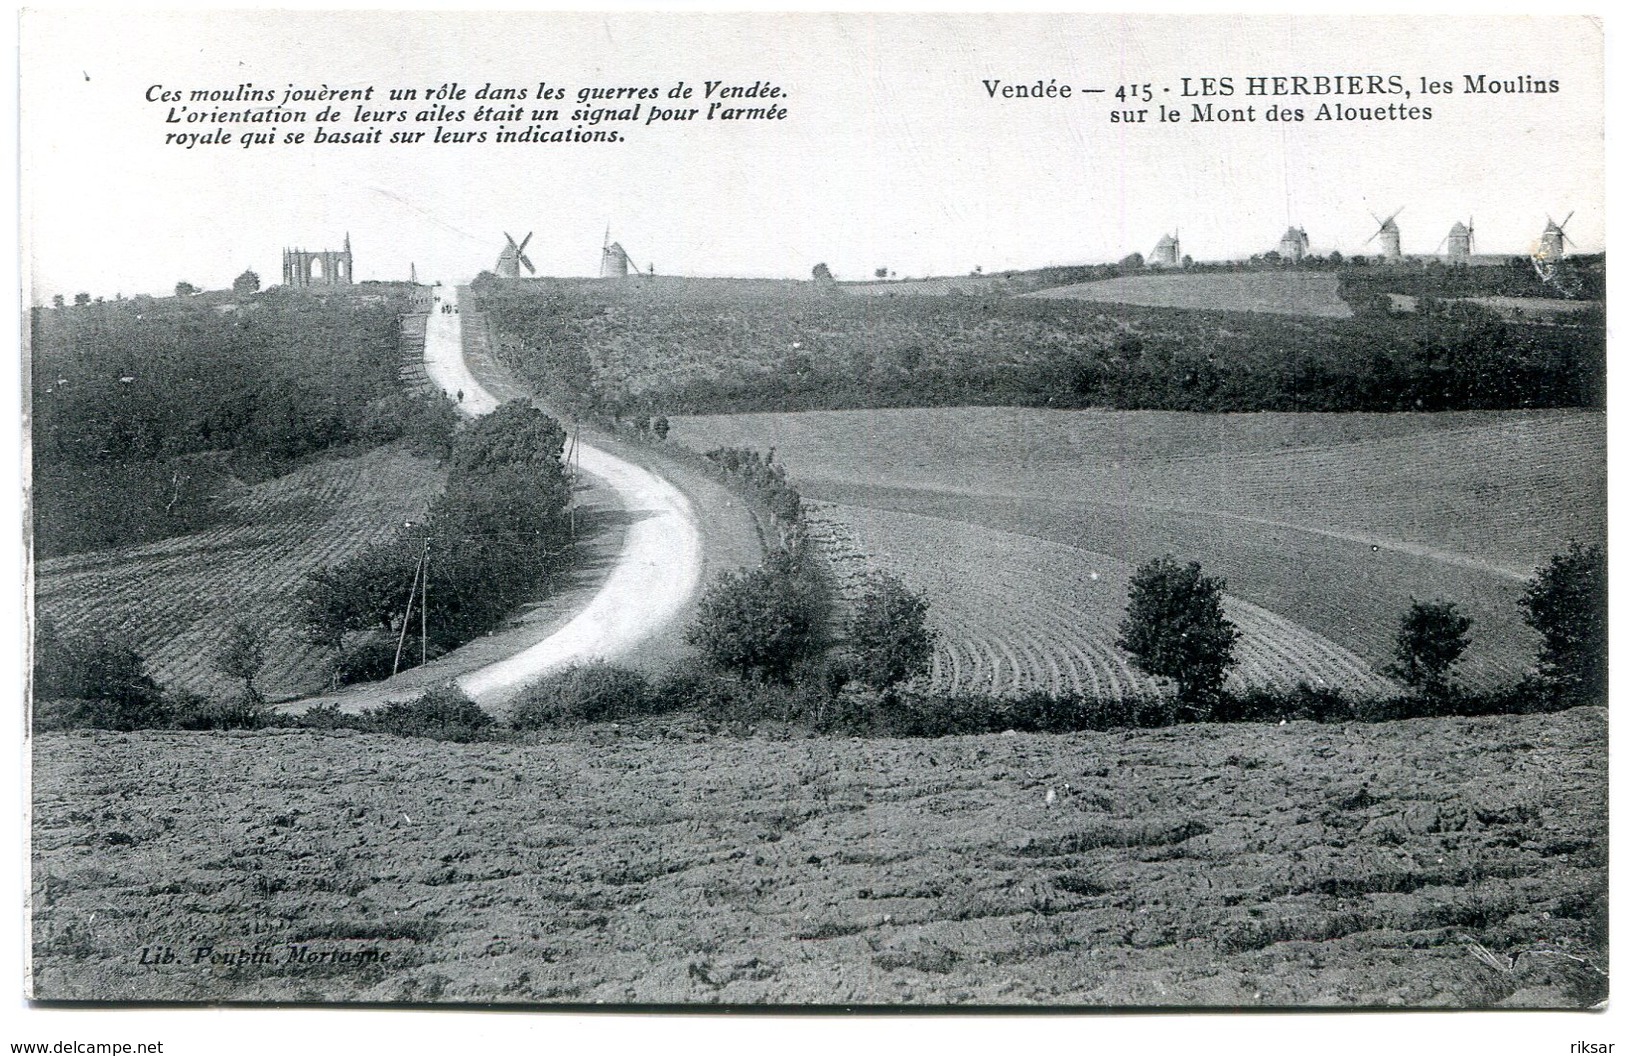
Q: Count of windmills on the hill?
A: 7